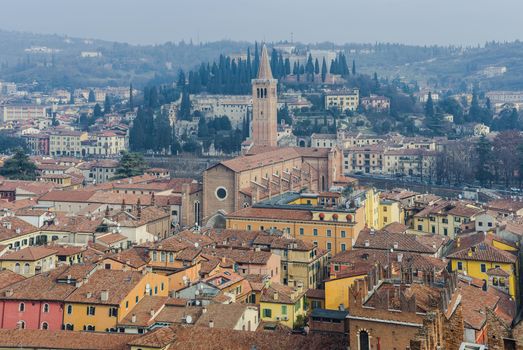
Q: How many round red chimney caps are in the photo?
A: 3